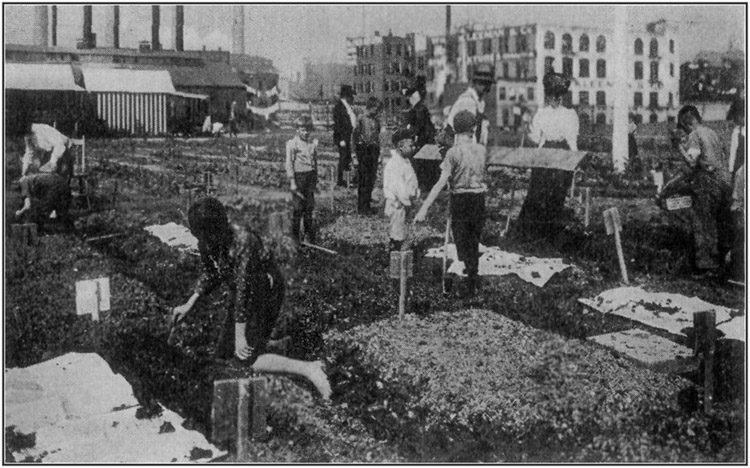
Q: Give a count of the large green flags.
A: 0